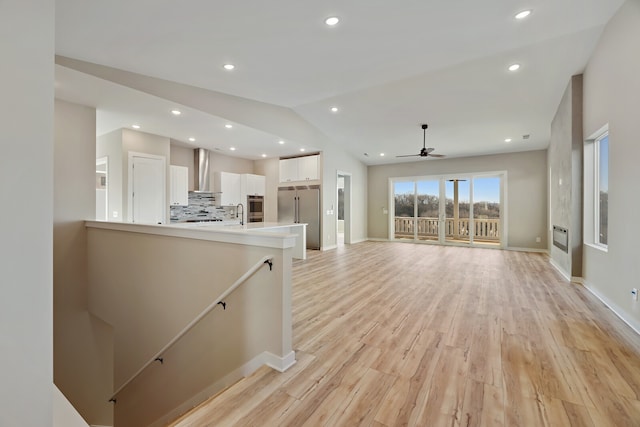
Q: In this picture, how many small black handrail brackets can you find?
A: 4